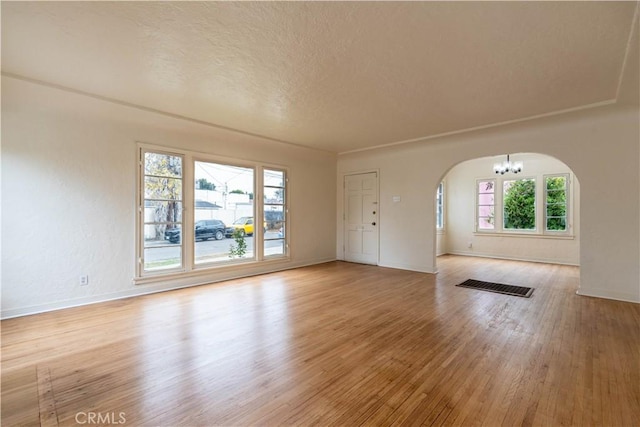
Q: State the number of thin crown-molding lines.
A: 3